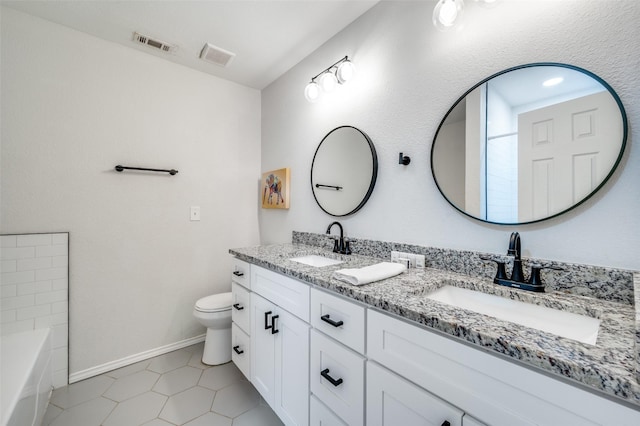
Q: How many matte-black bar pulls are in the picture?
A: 8